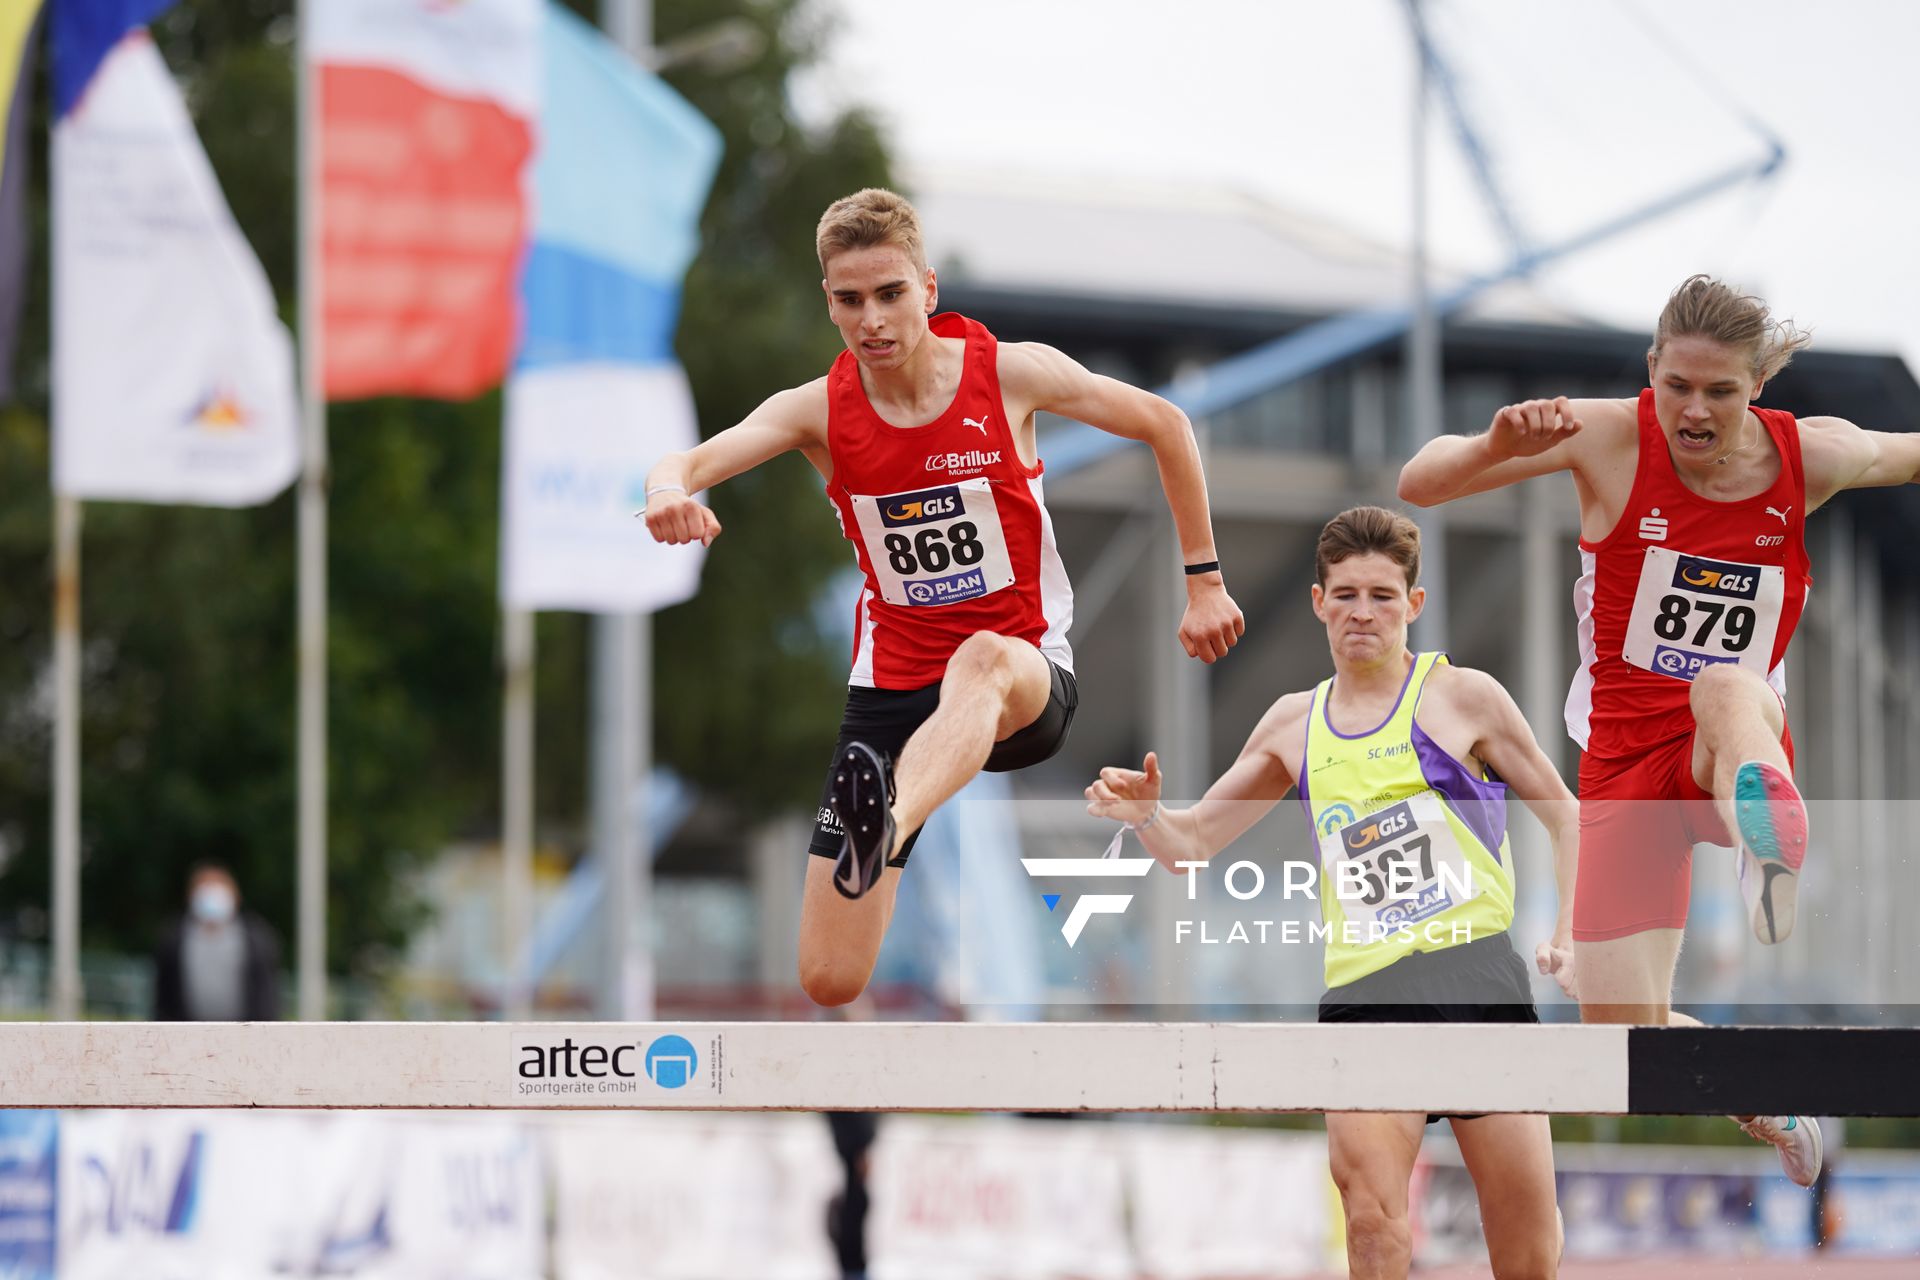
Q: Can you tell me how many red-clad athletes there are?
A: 2